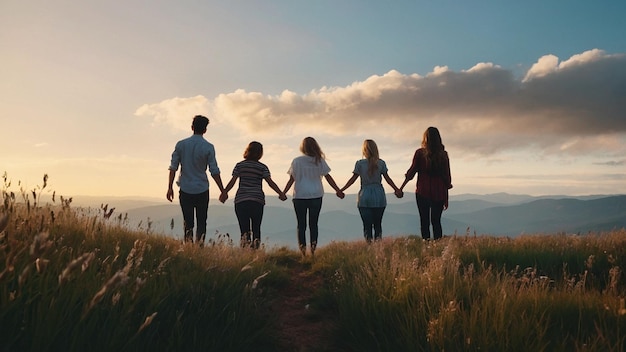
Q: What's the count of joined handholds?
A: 4